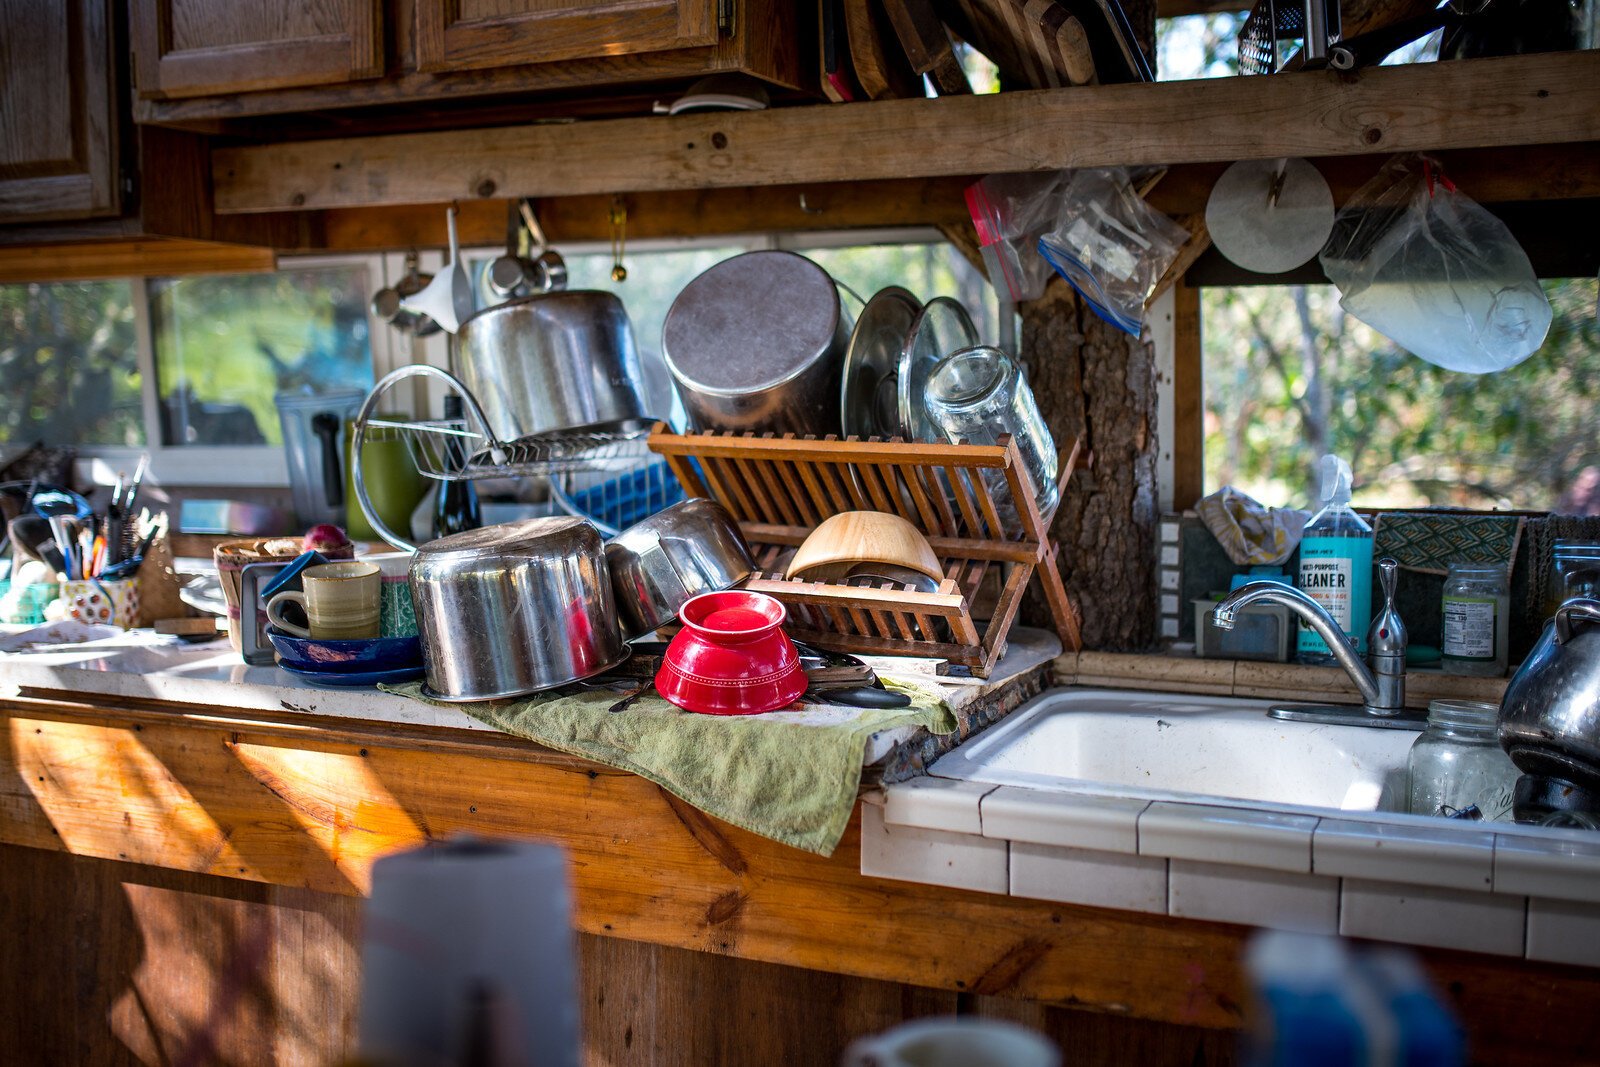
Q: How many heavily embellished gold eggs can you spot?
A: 0